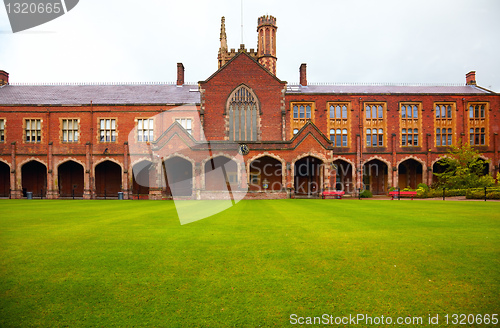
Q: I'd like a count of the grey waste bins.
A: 2